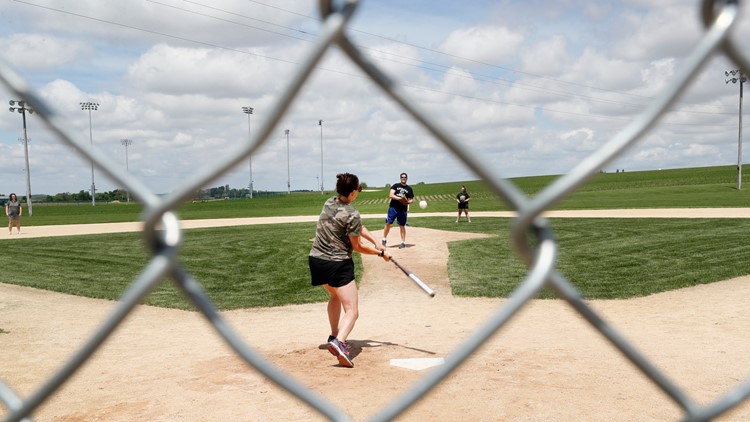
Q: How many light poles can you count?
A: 7